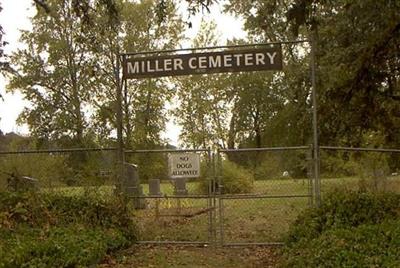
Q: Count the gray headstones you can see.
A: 4